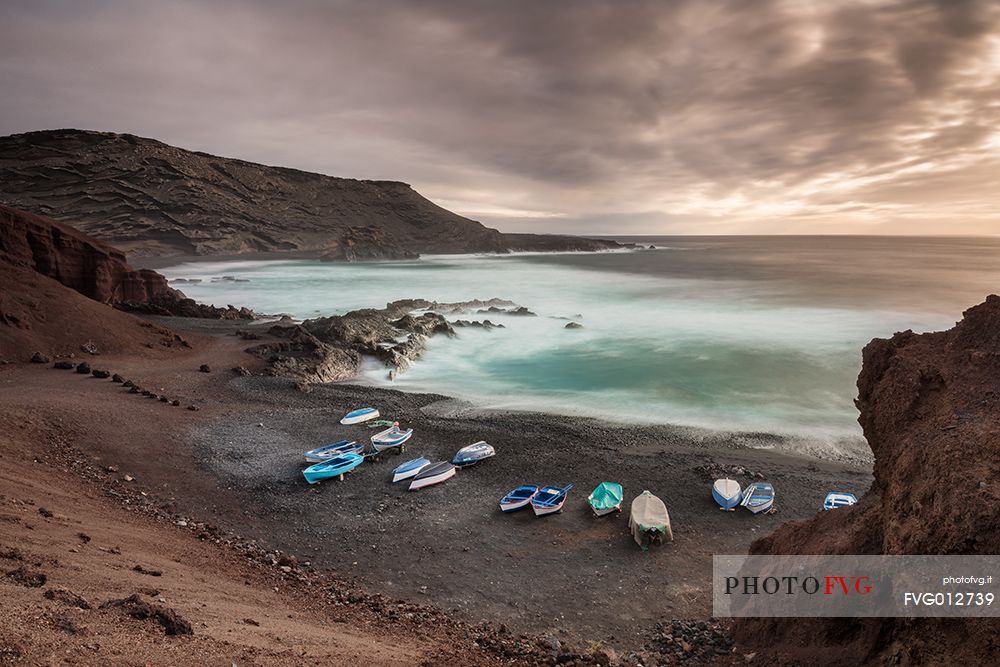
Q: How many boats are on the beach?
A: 14